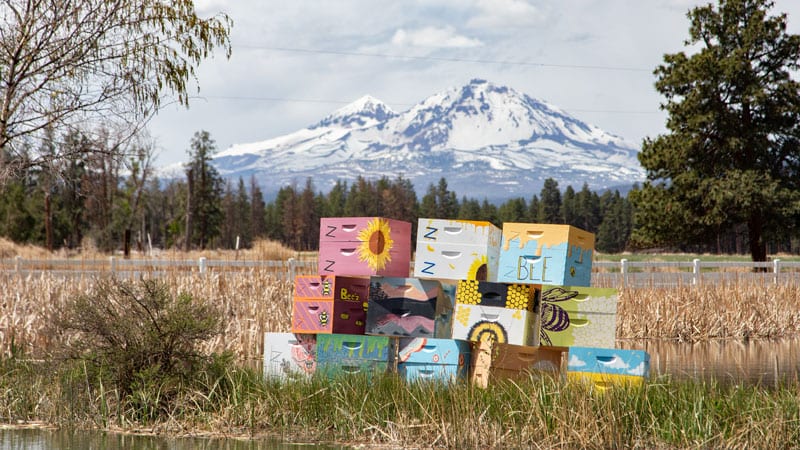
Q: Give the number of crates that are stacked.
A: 12